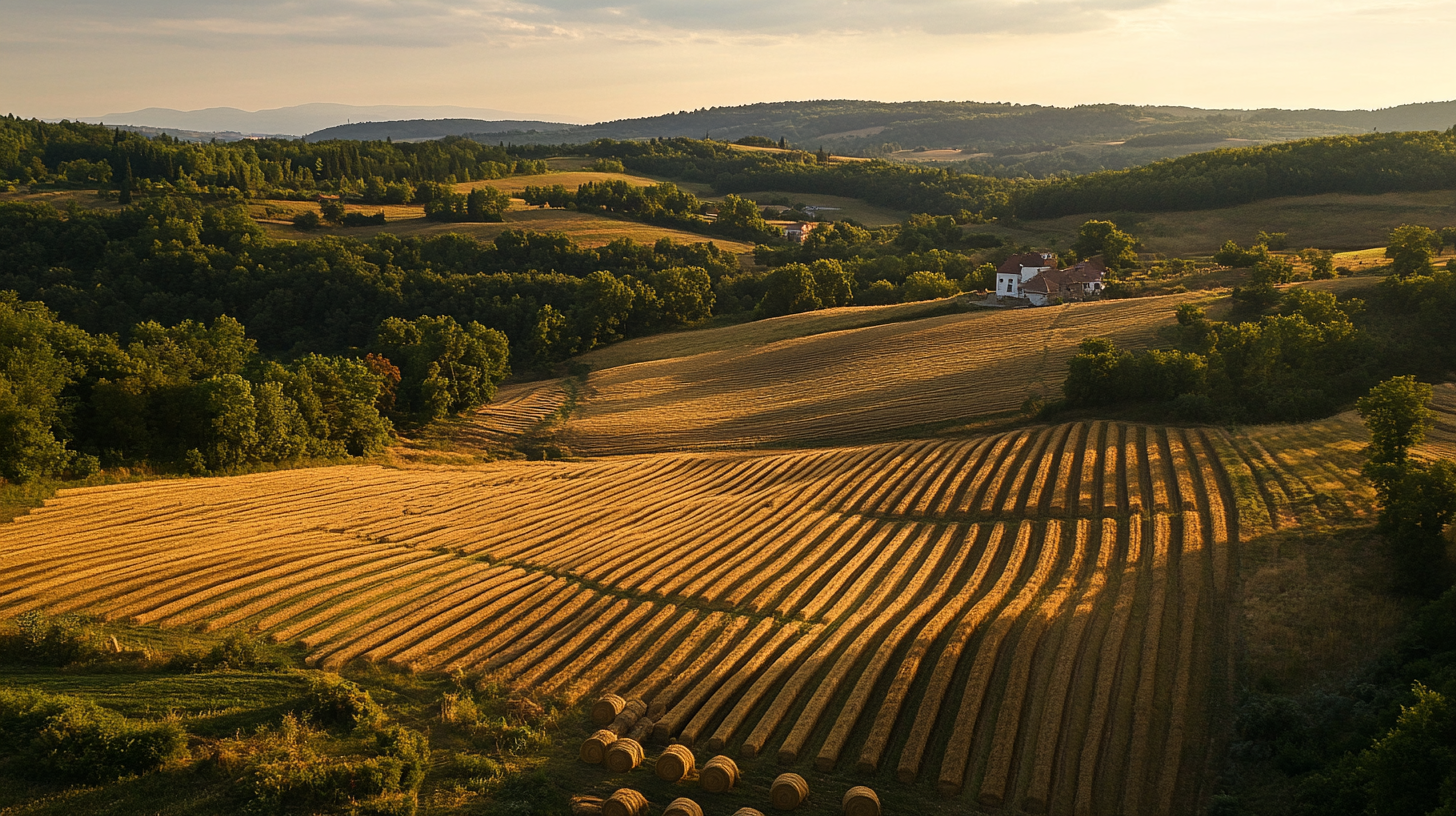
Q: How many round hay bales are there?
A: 10